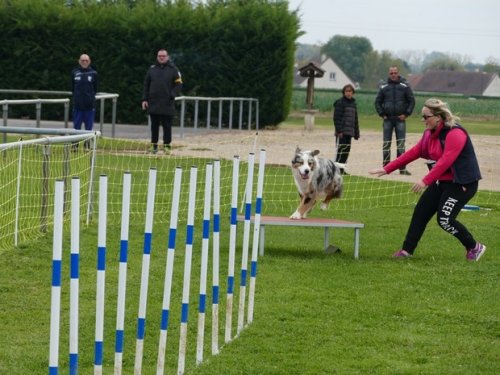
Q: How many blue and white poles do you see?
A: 12